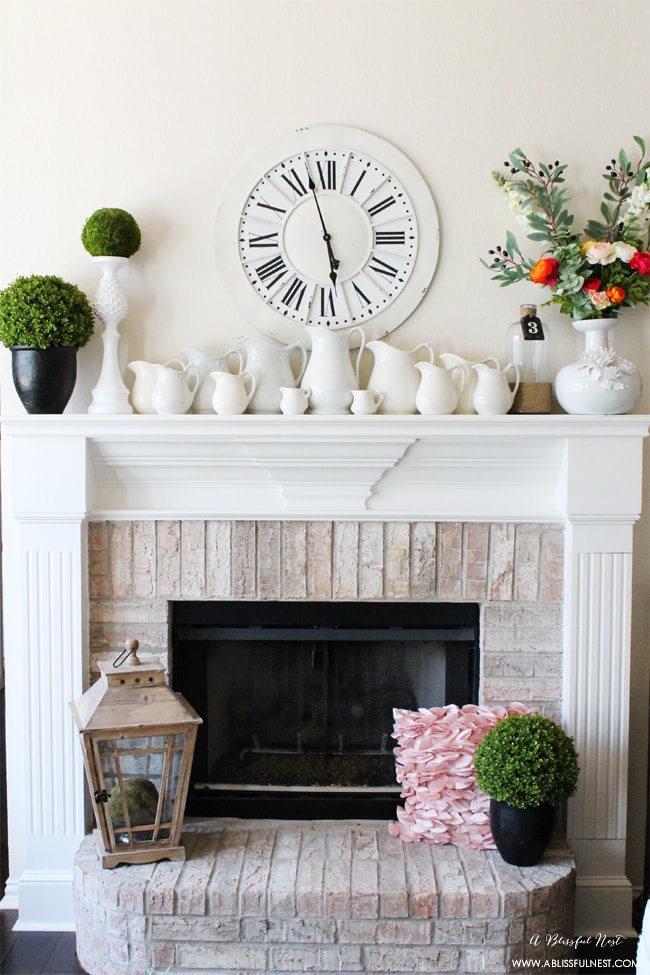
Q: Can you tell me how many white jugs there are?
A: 12